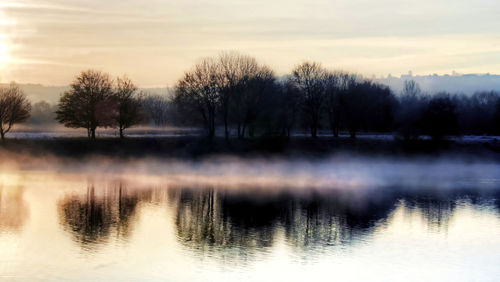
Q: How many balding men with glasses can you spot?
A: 0